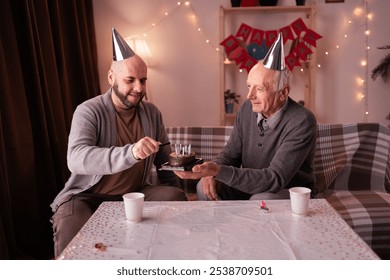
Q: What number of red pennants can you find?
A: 11